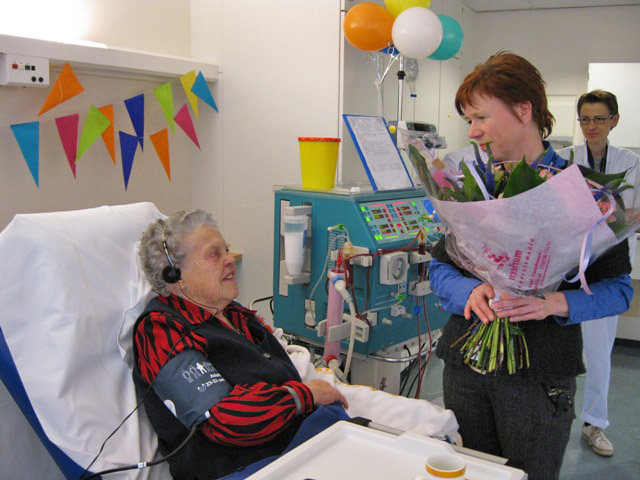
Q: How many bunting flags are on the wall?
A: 12